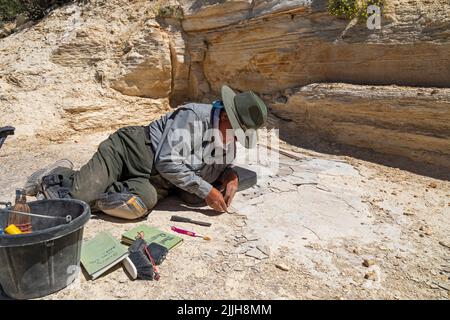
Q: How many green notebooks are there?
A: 2